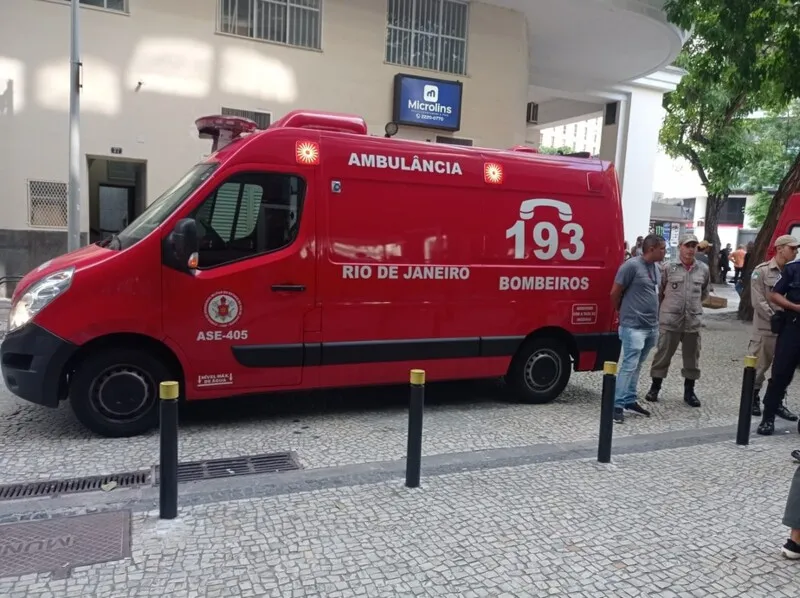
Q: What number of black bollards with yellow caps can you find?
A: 4